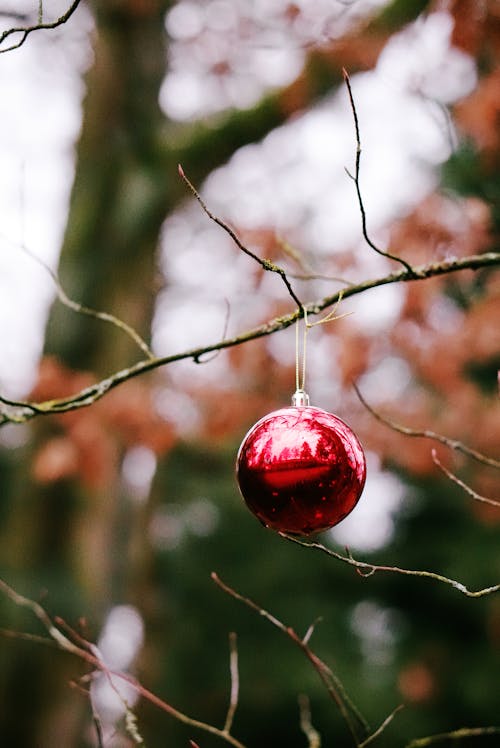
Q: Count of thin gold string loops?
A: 1